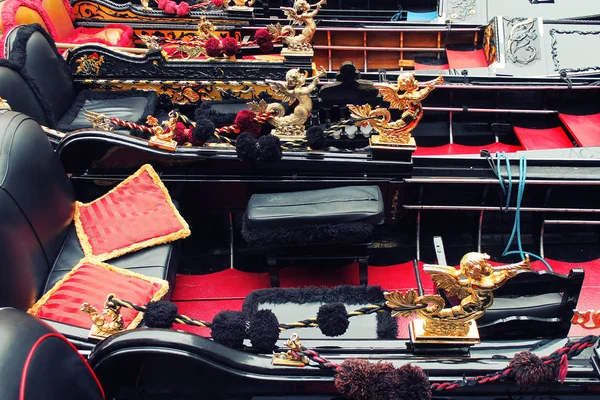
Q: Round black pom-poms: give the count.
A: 8